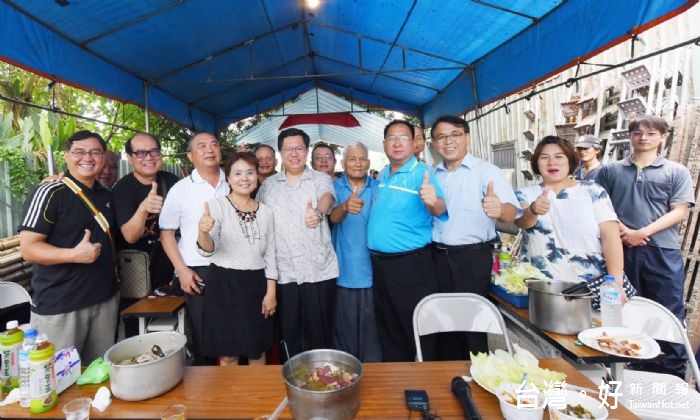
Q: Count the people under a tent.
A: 15